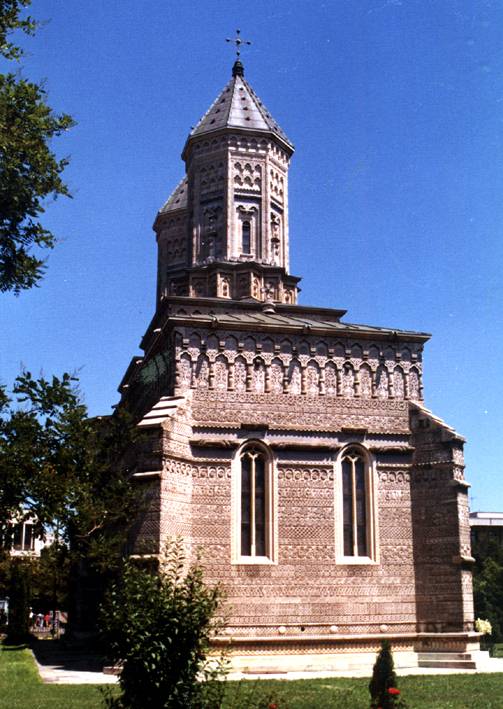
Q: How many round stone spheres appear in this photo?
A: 3